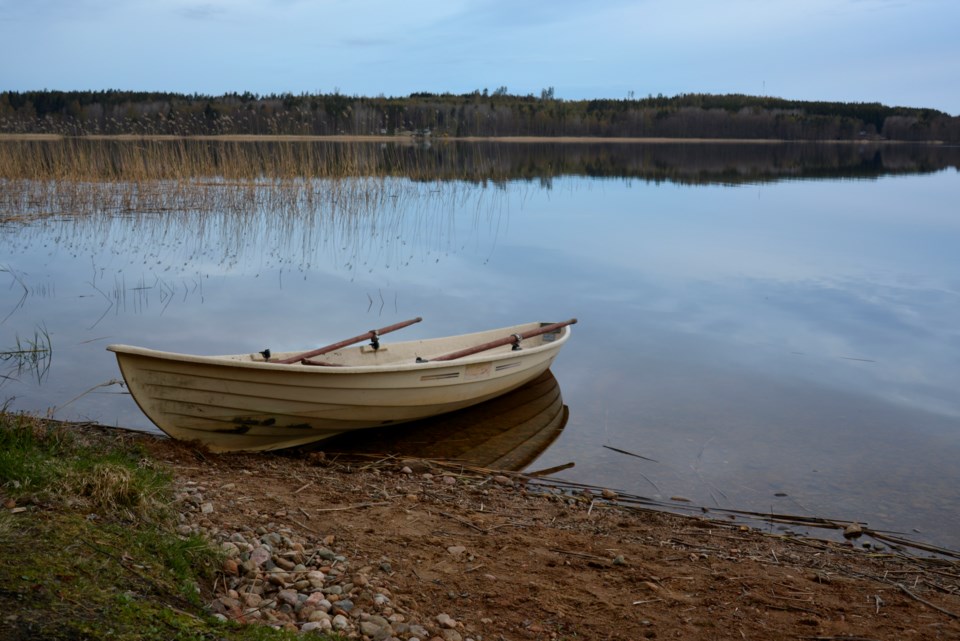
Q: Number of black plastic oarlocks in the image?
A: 4